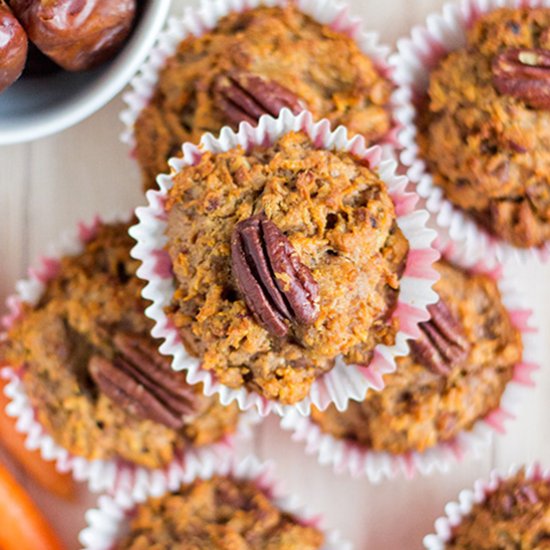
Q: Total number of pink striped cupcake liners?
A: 7